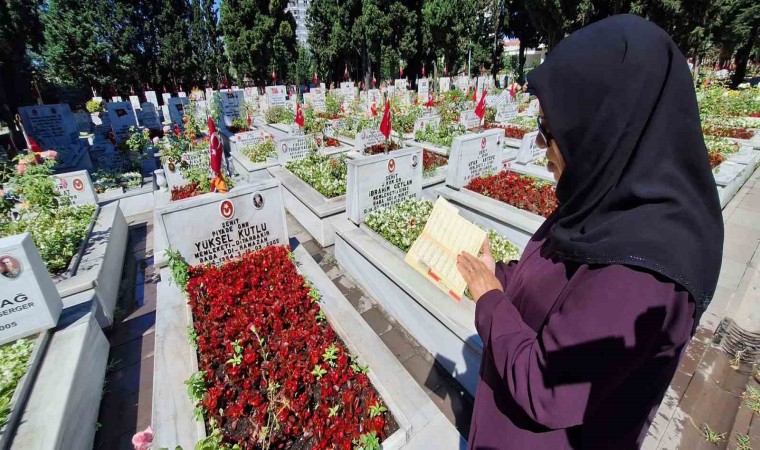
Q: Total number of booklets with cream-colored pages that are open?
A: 1